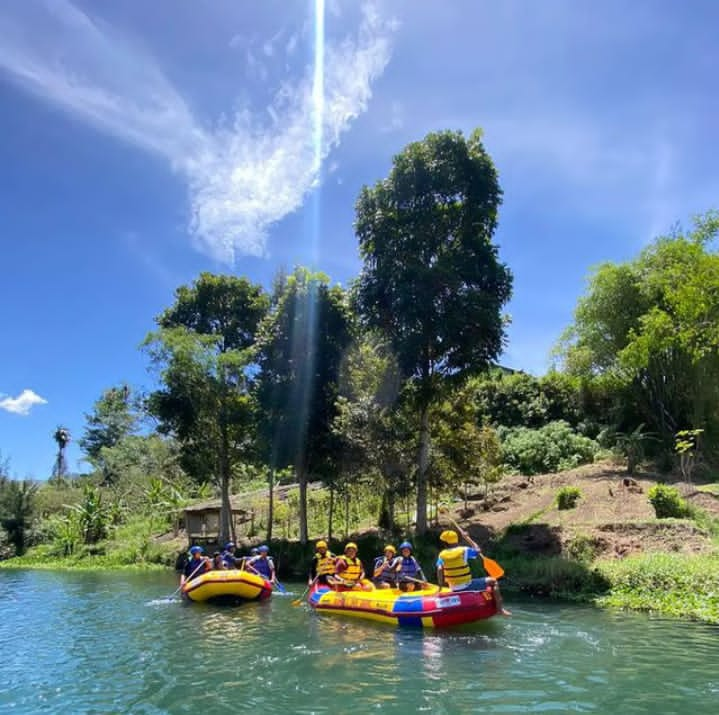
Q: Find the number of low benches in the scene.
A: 0